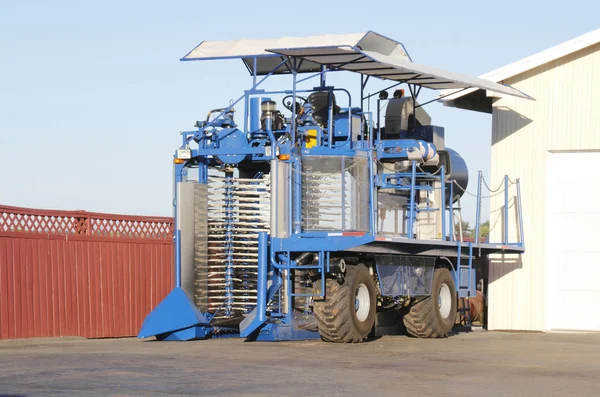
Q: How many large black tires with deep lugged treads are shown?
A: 2